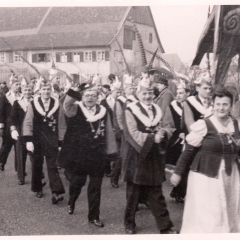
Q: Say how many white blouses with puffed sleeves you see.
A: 1